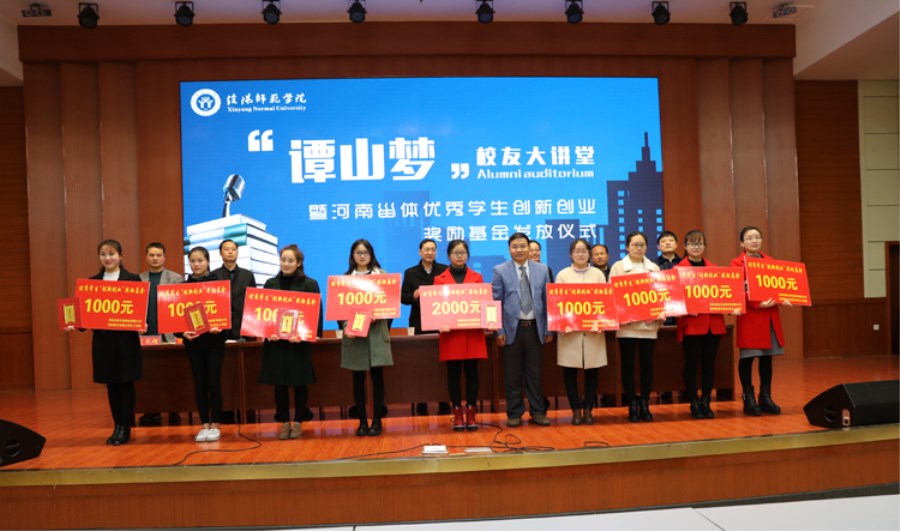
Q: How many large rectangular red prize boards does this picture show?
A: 9